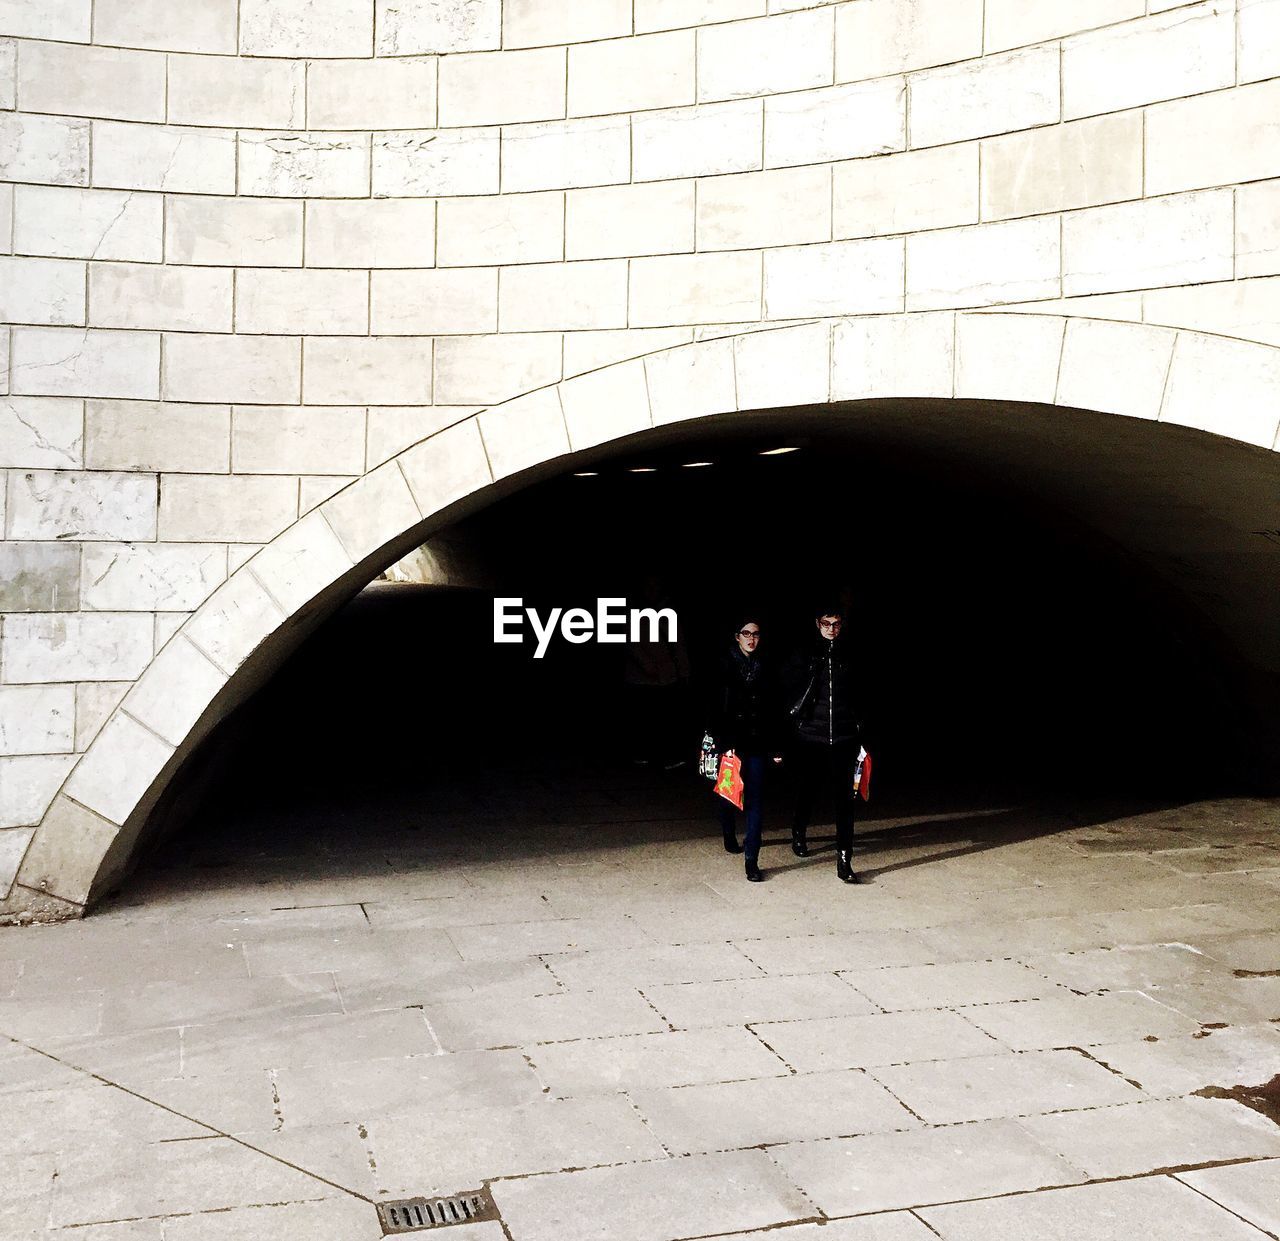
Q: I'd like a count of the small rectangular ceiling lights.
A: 4